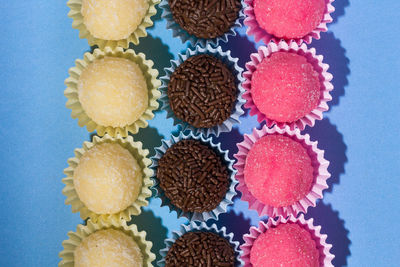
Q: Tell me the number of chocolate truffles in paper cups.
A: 4